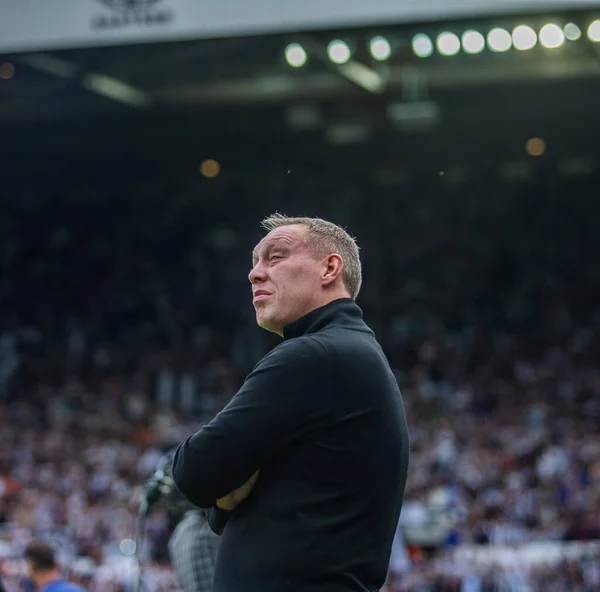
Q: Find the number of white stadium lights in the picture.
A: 11